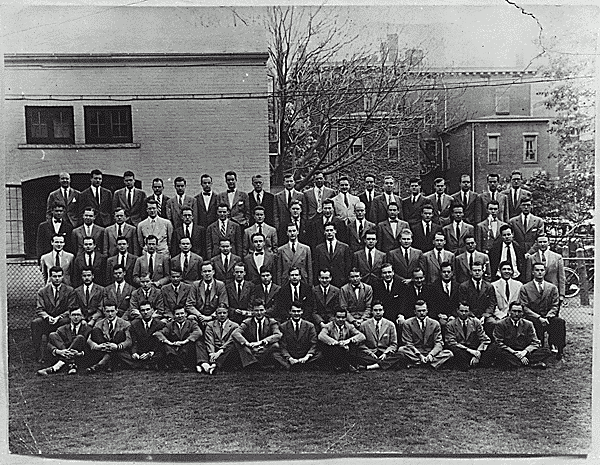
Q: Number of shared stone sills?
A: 1